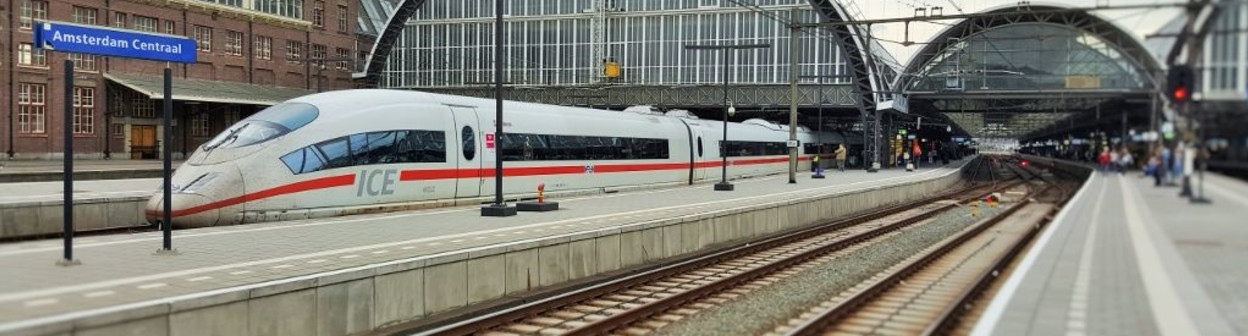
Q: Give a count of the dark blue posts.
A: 2